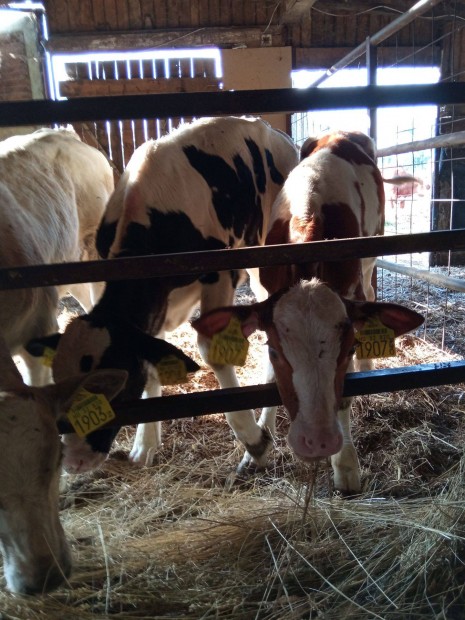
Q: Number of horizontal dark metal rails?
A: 3